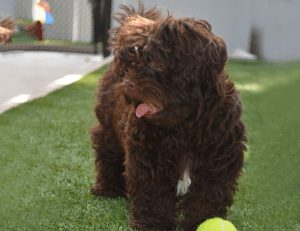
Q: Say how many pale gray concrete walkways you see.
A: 1